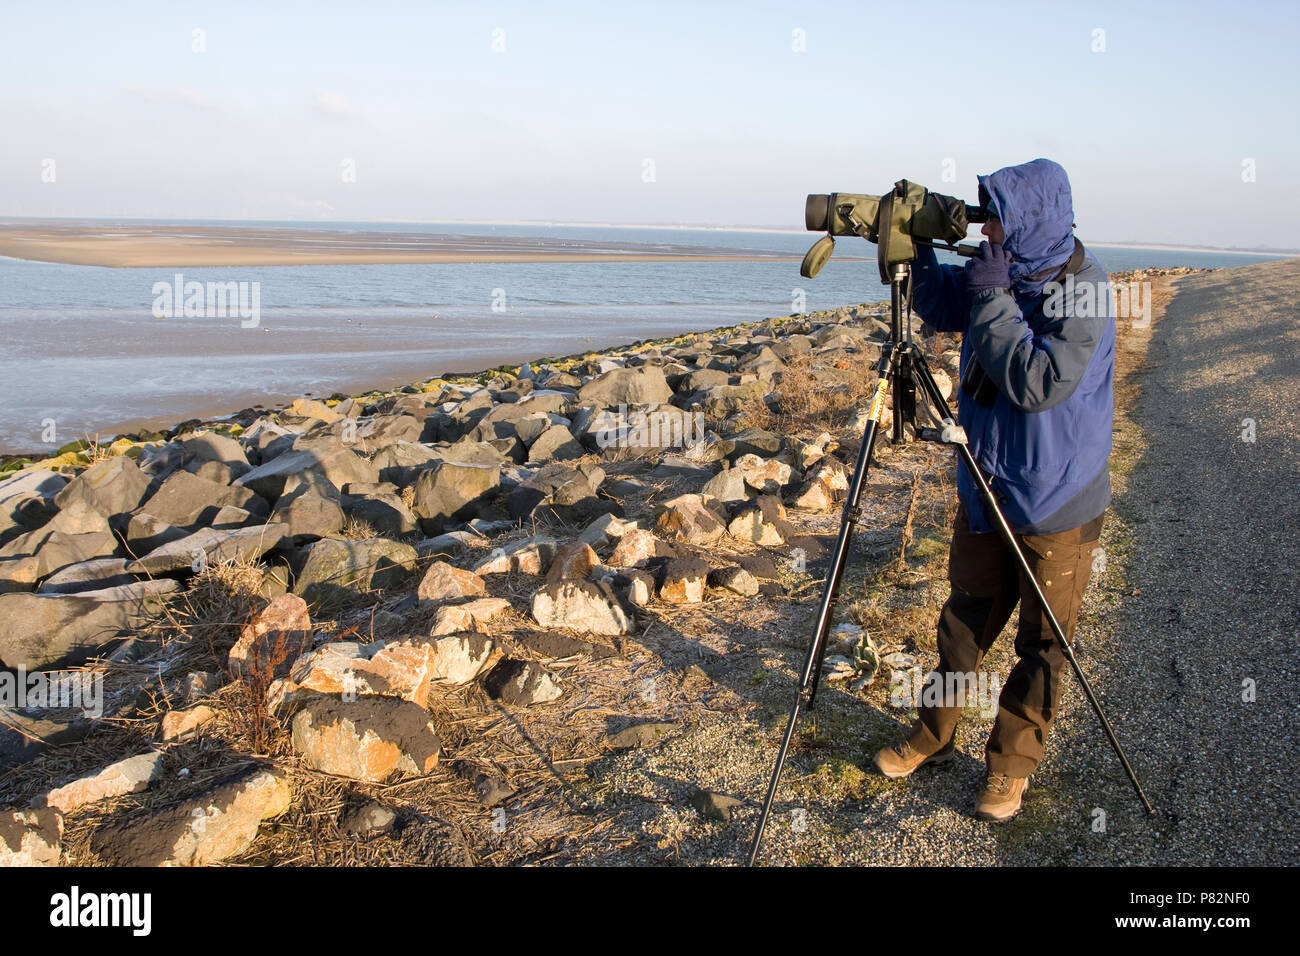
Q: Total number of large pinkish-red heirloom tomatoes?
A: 0